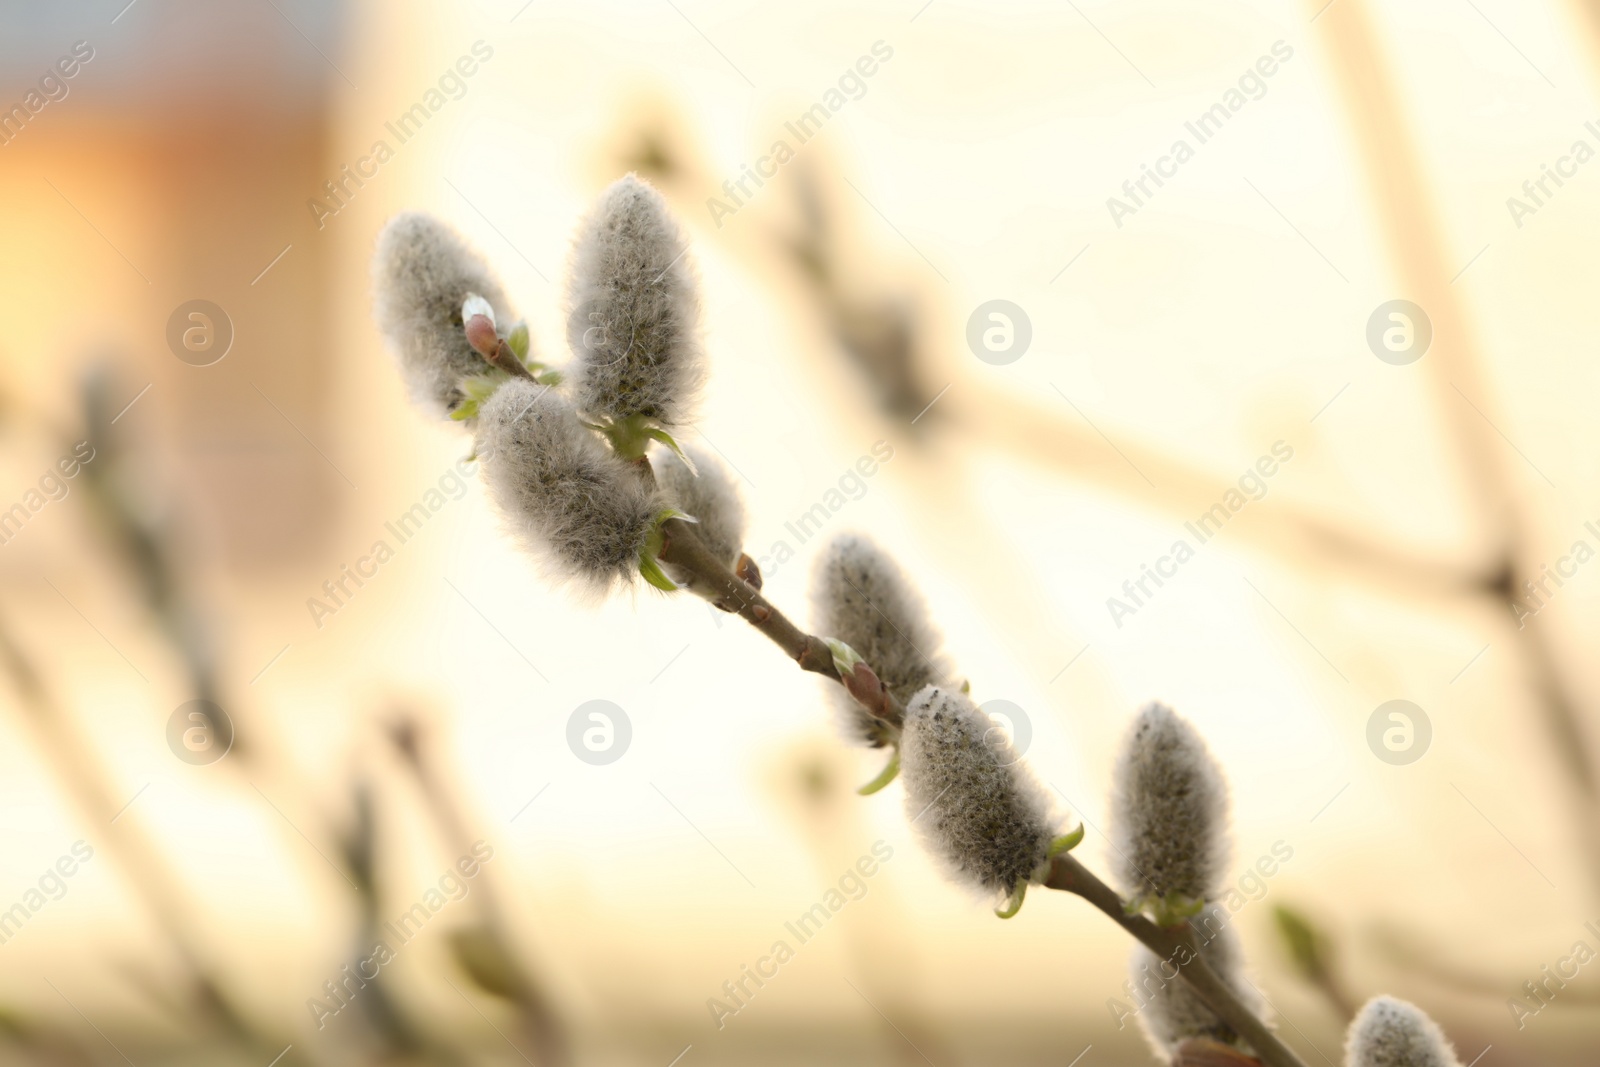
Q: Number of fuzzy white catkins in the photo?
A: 9